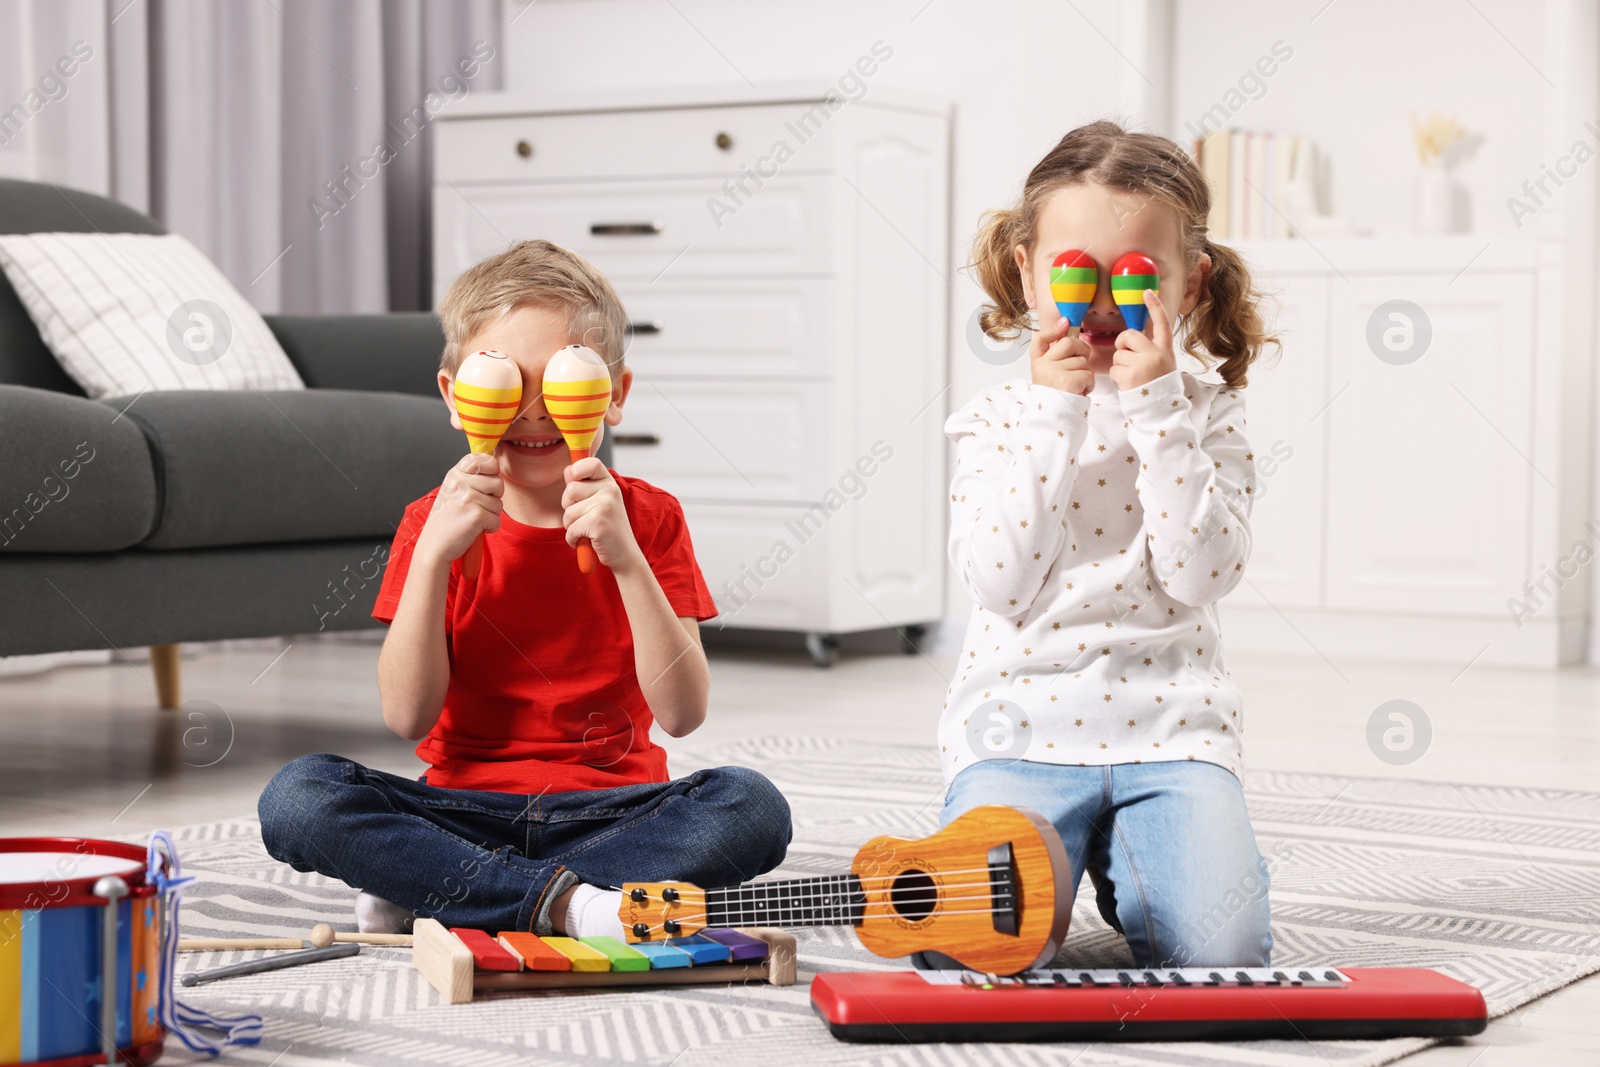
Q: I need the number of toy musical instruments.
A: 8